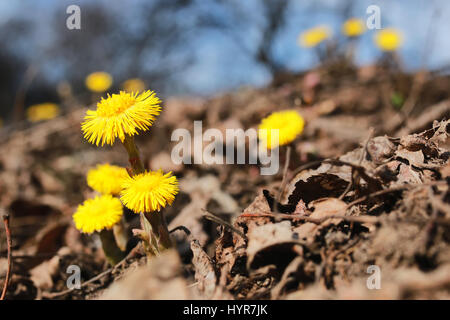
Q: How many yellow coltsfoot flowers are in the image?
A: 11